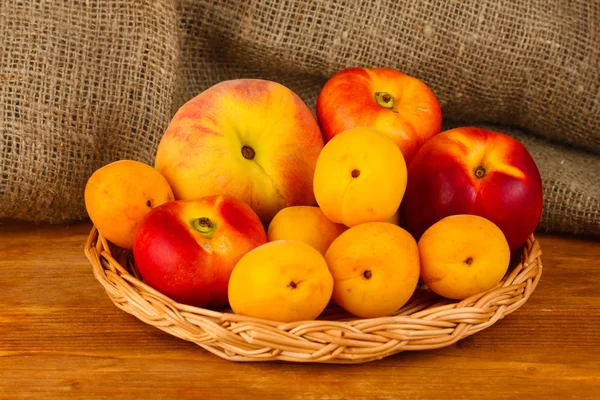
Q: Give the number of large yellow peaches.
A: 1